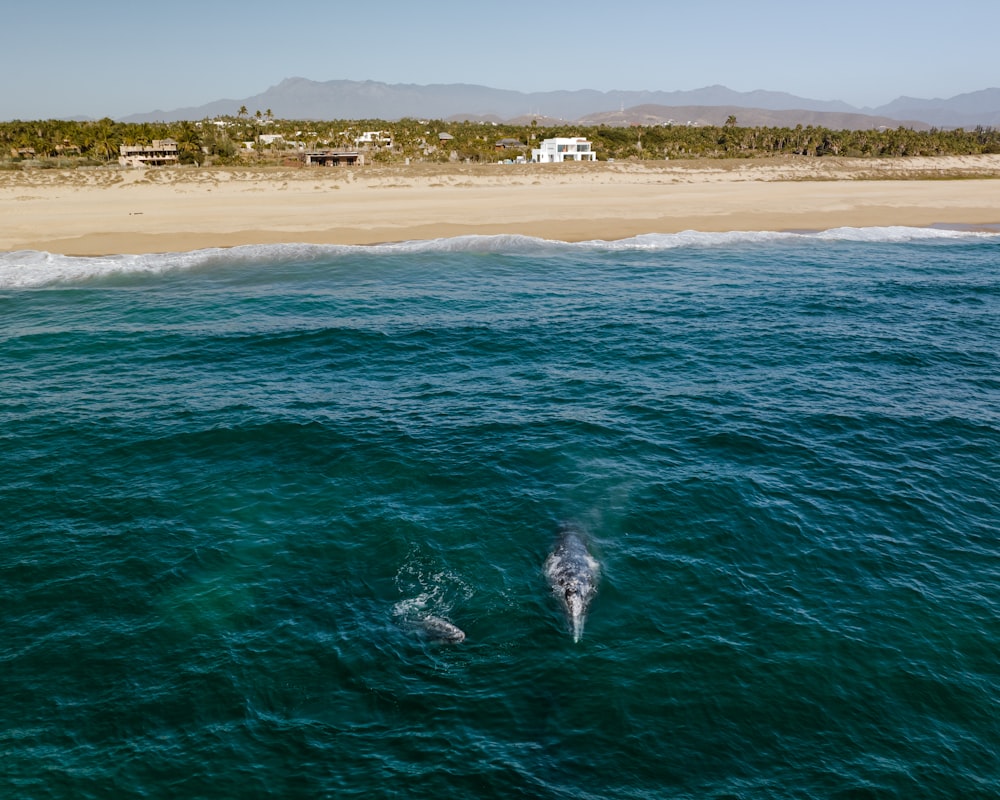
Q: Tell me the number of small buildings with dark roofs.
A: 2